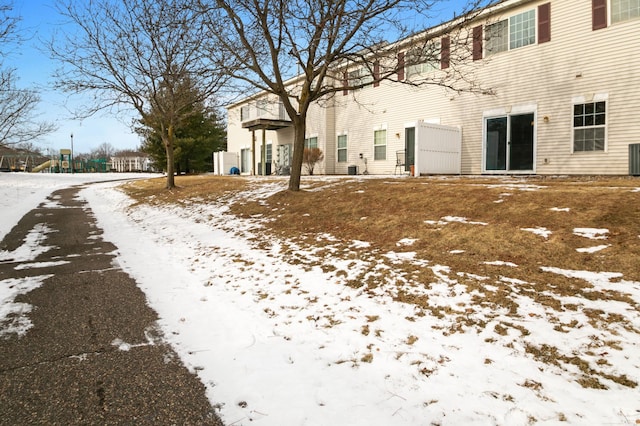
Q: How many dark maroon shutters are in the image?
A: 7